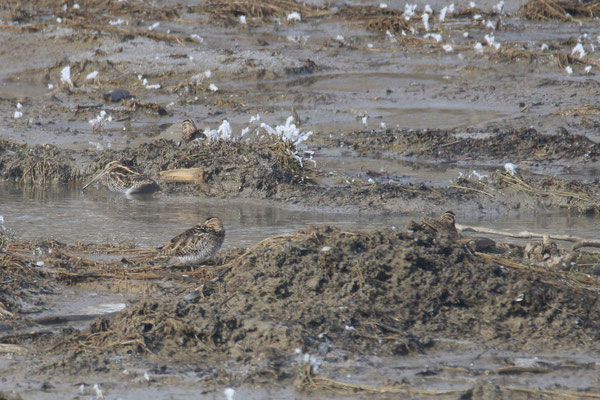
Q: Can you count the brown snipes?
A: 4